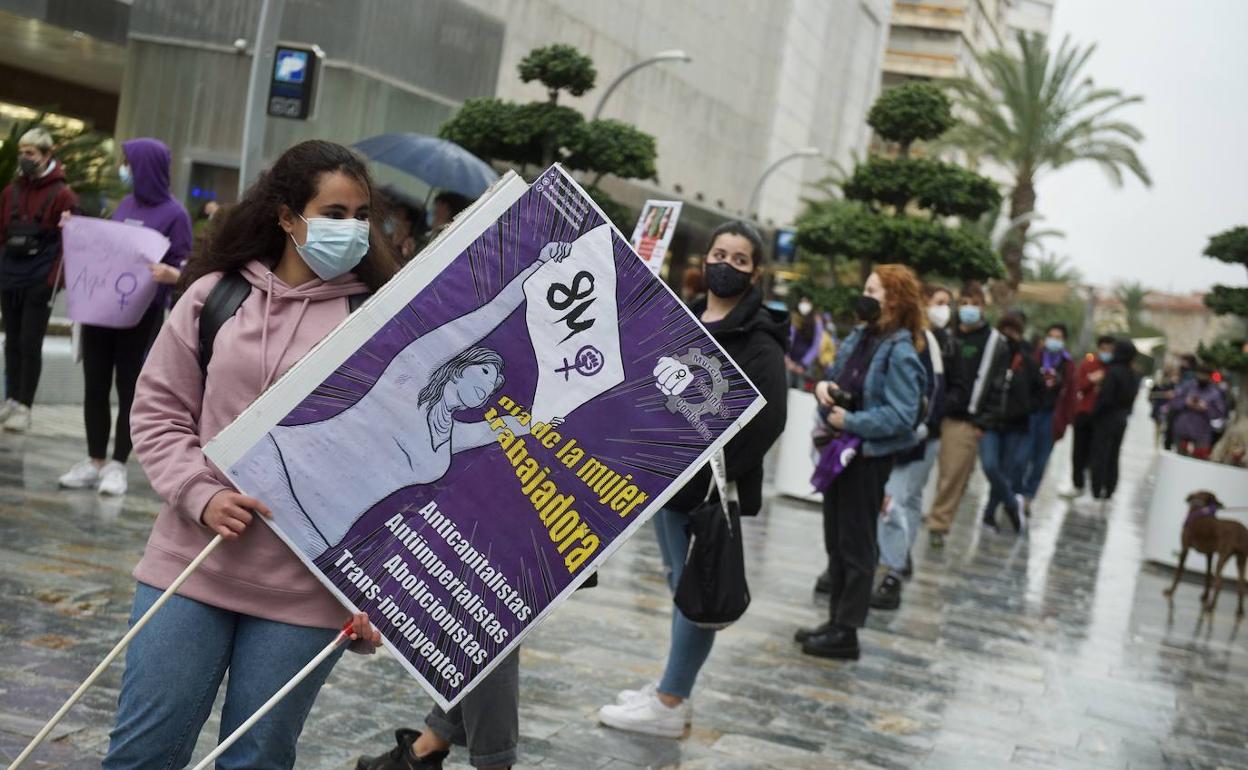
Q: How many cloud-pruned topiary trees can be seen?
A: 3